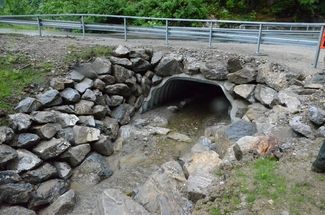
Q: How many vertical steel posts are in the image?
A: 7